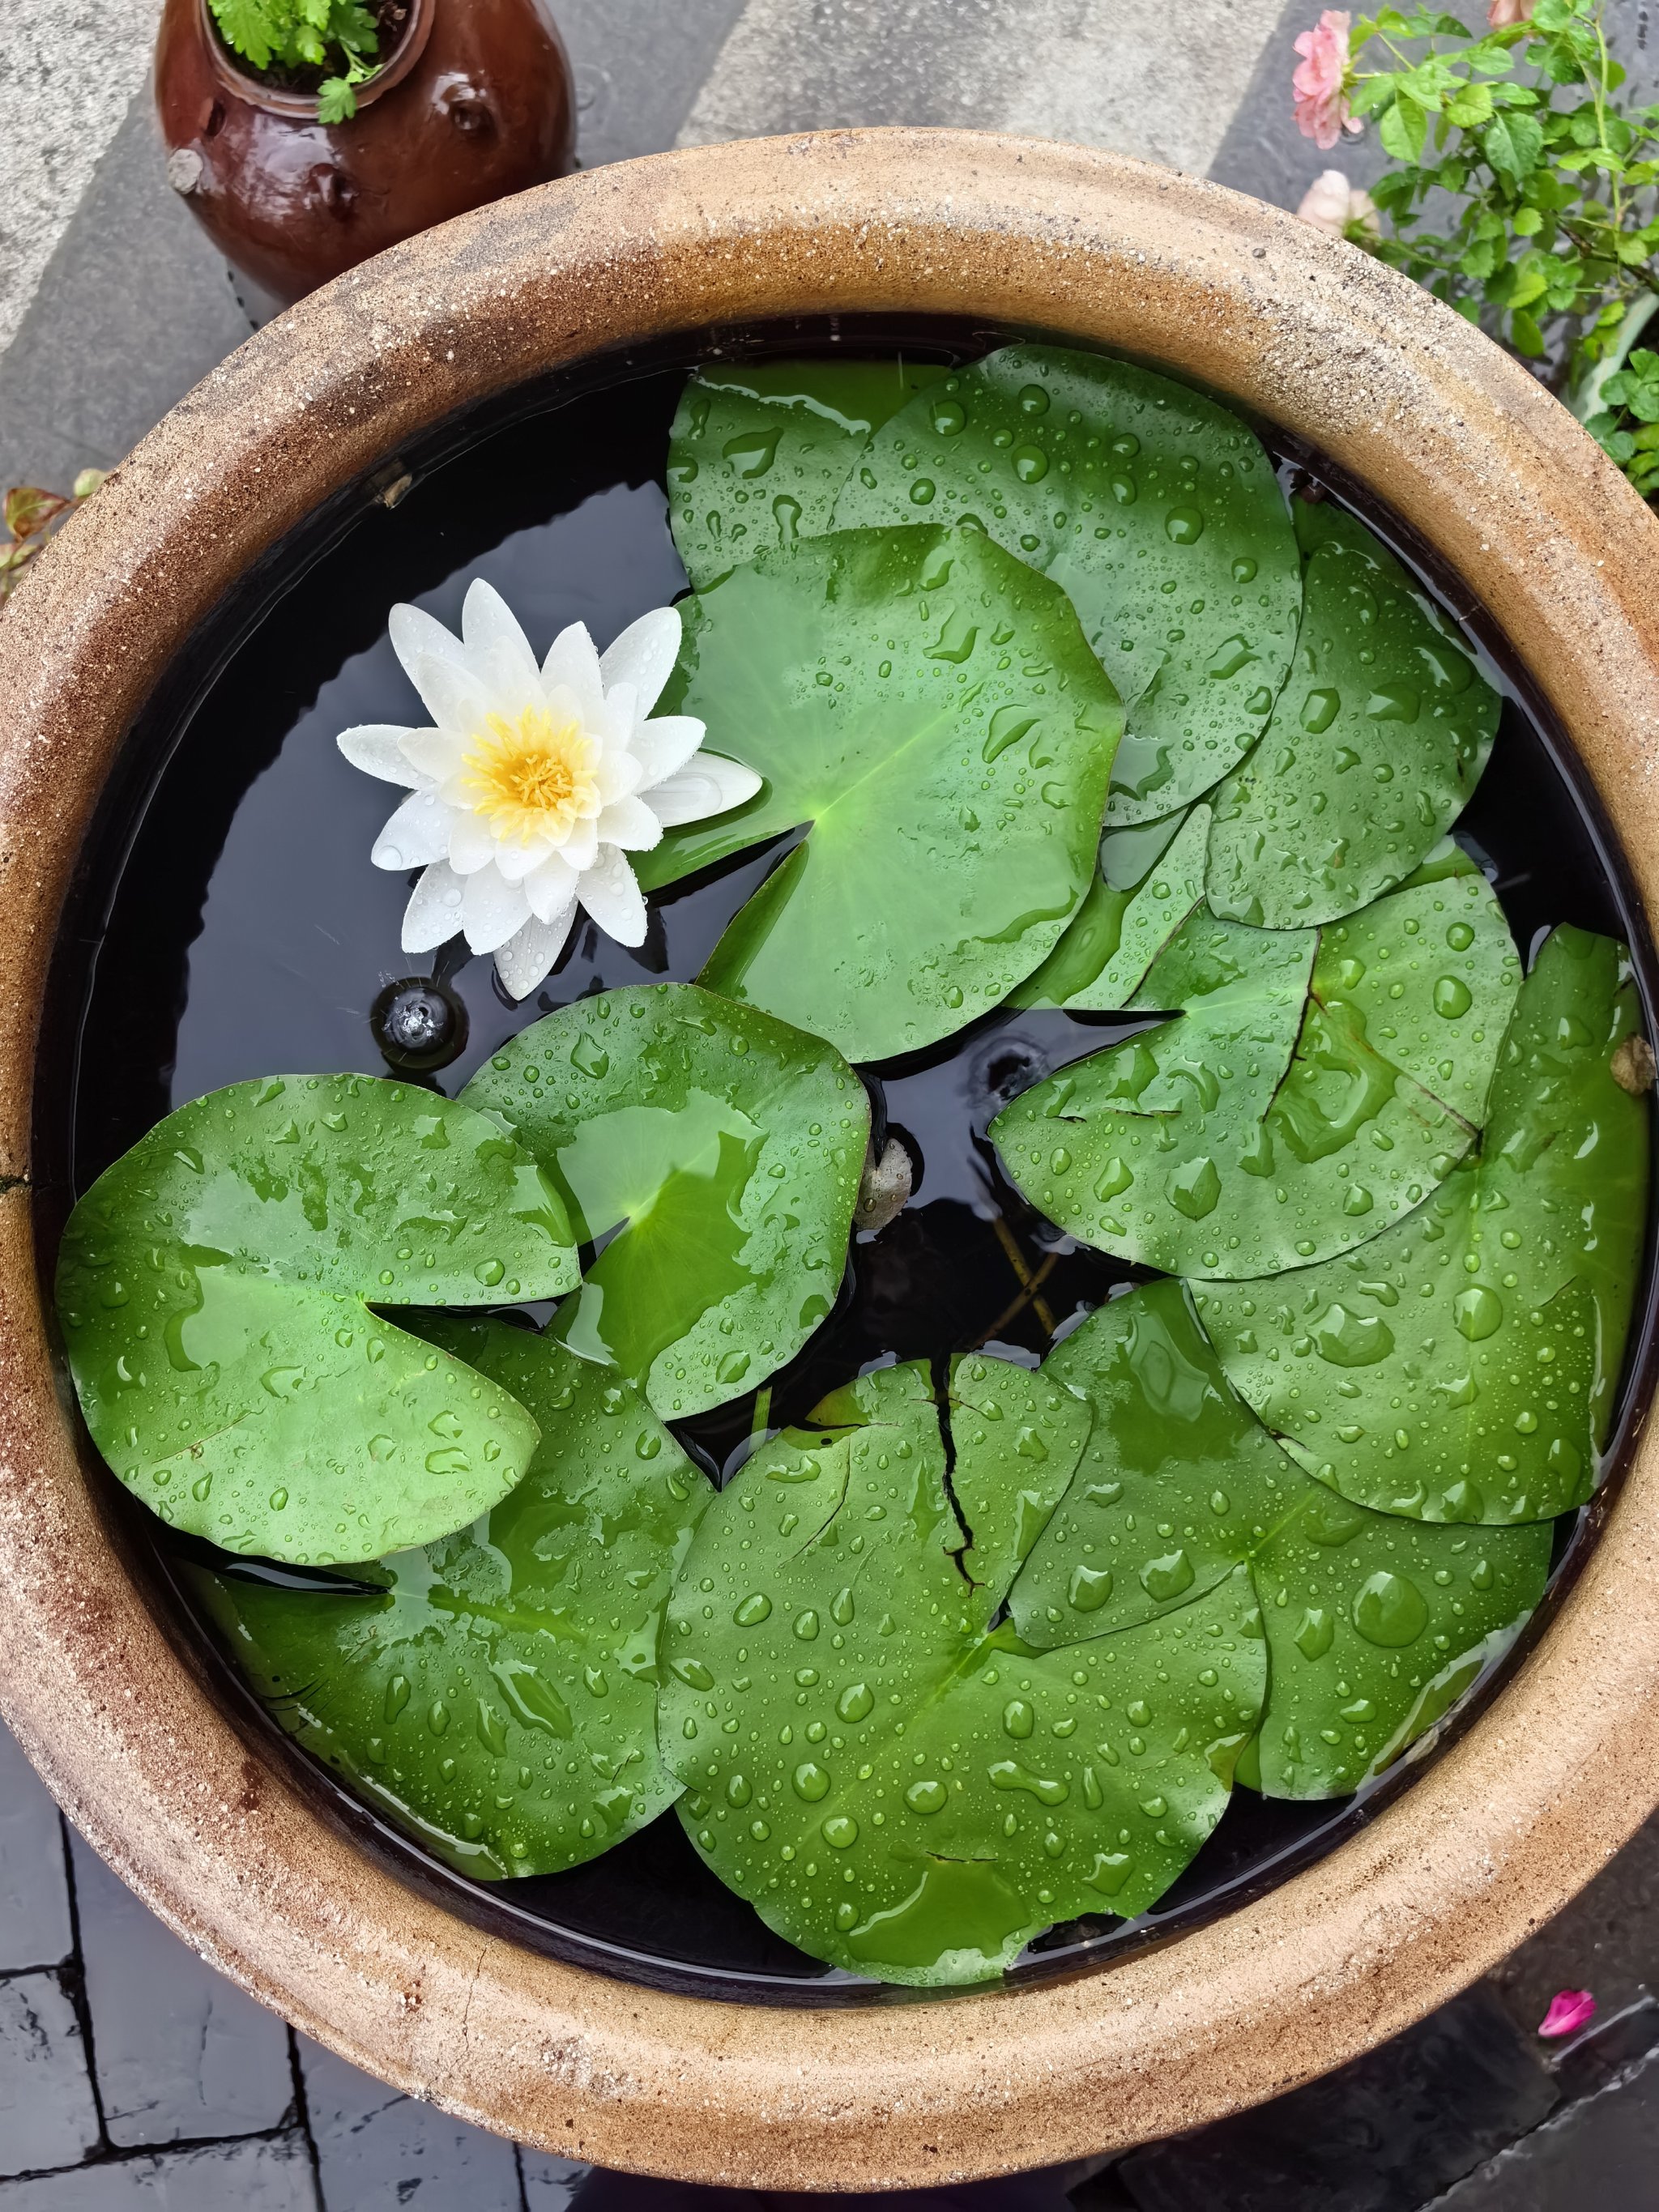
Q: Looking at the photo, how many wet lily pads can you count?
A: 11